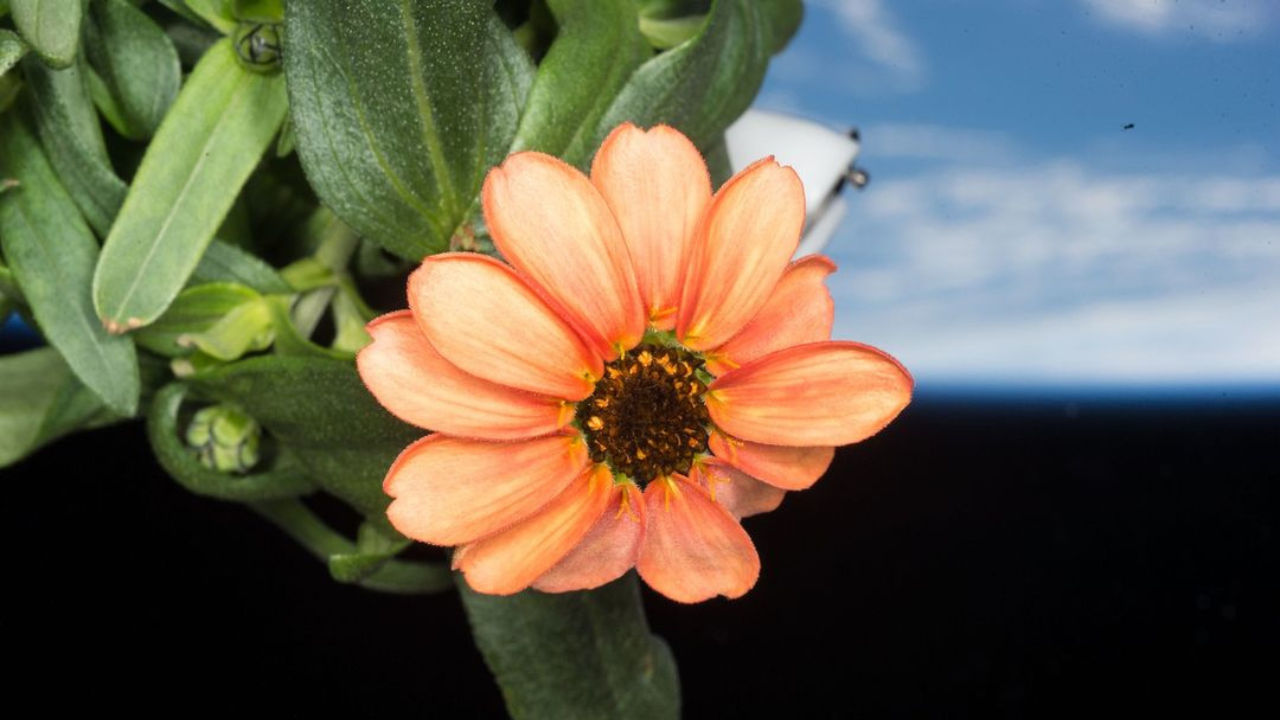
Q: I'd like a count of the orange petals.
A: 13